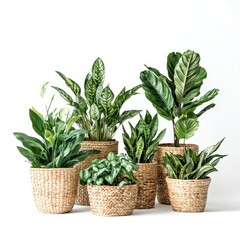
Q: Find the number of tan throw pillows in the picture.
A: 0